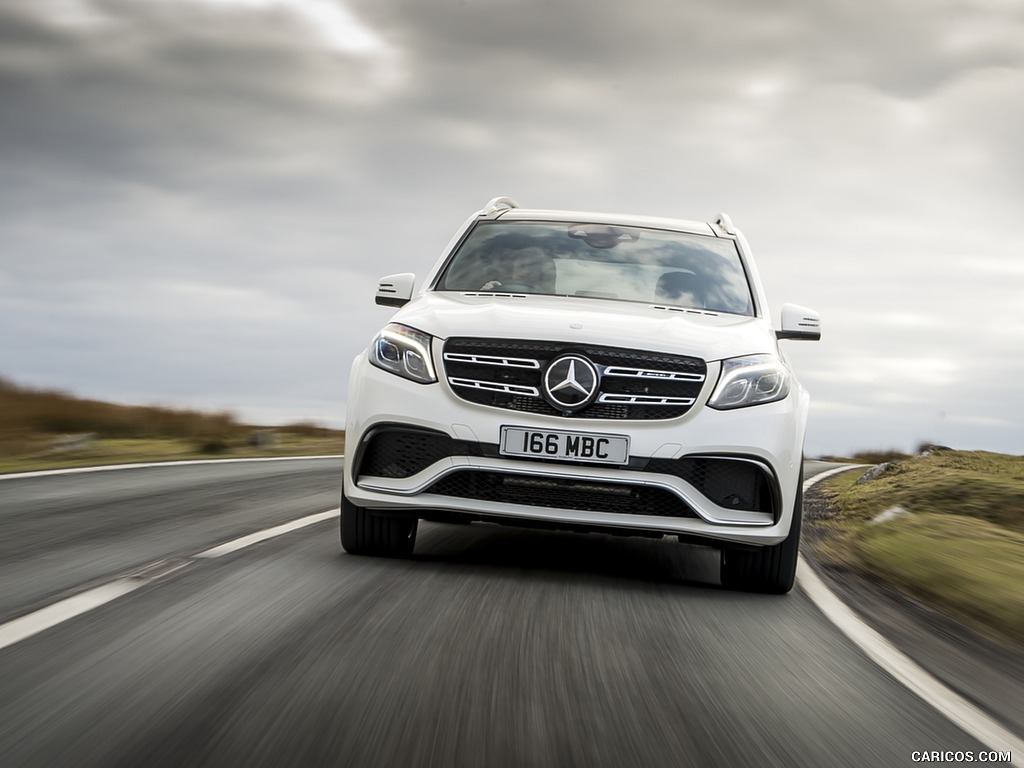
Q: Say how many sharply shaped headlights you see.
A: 2